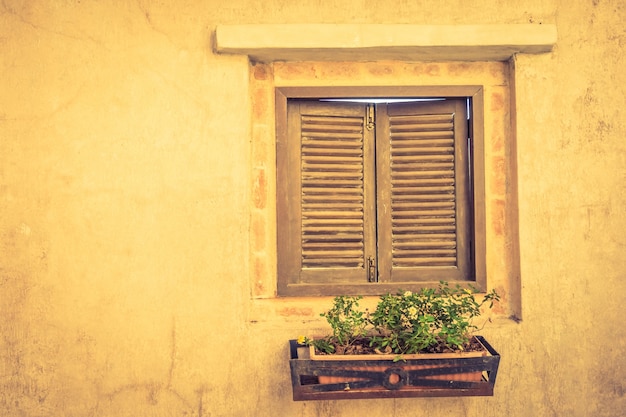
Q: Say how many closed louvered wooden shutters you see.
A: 2